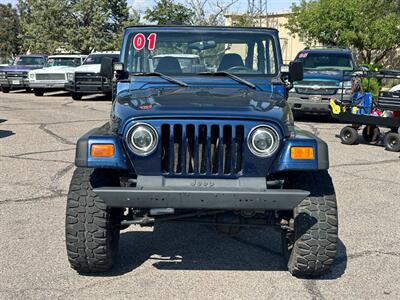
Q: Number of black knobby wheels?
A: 2